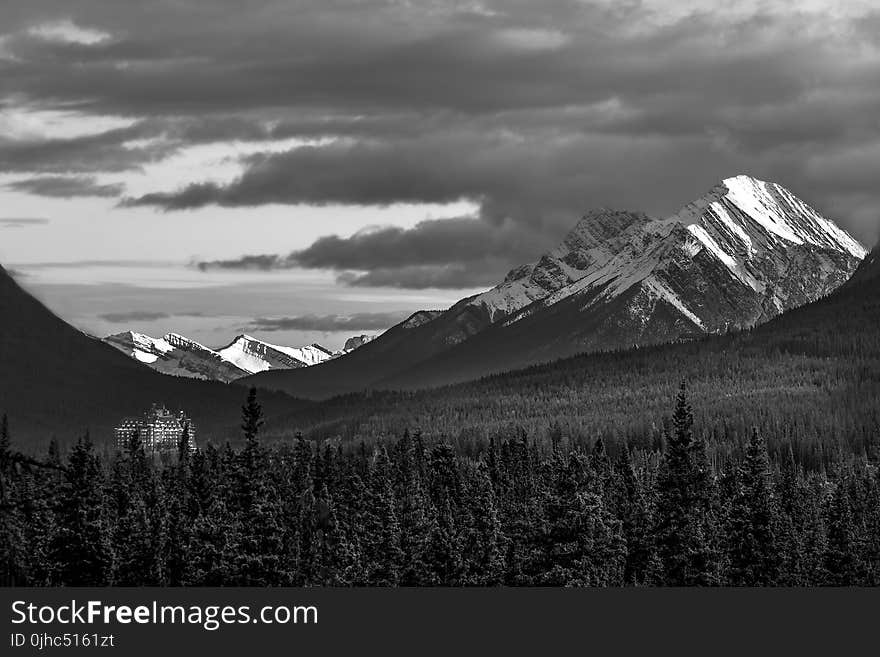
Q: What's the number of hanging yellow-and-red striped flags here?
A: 0